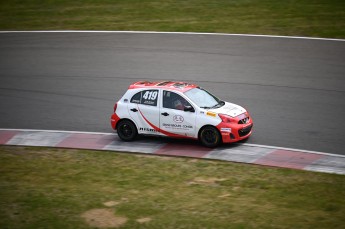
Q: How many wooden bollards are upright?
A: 0